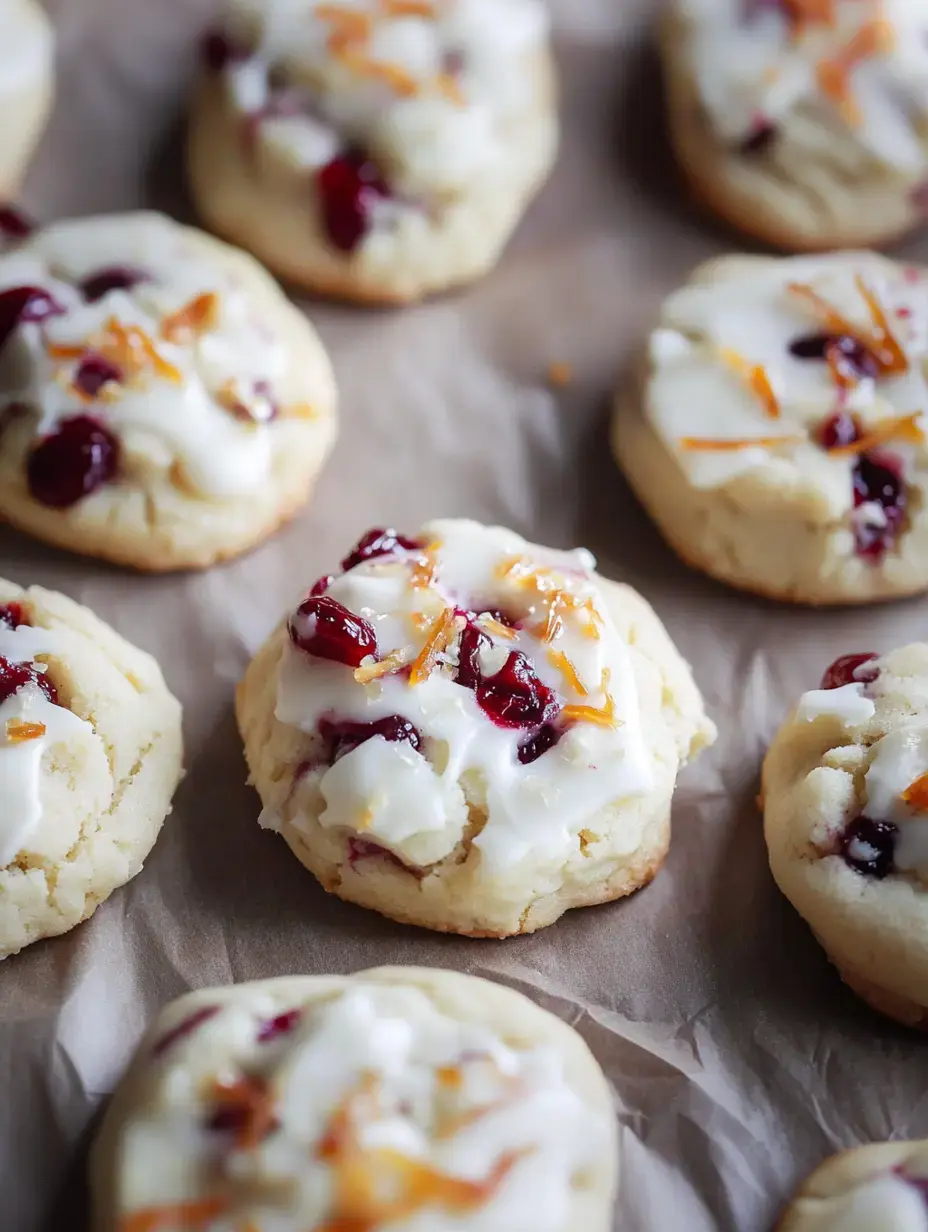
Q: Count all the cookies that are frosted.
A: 10